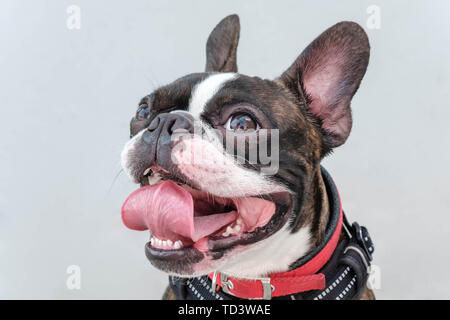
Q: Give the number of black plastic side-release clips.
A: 1